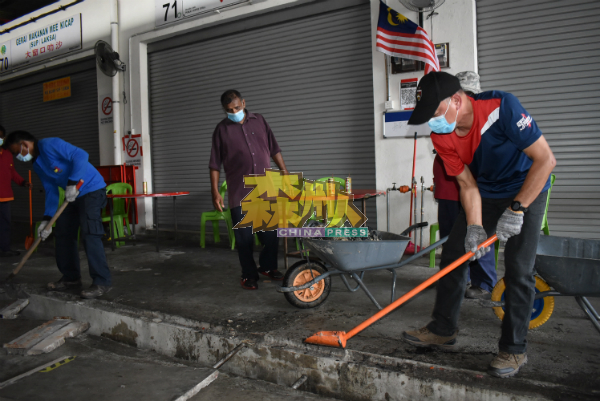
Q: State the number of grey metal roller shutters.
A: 3